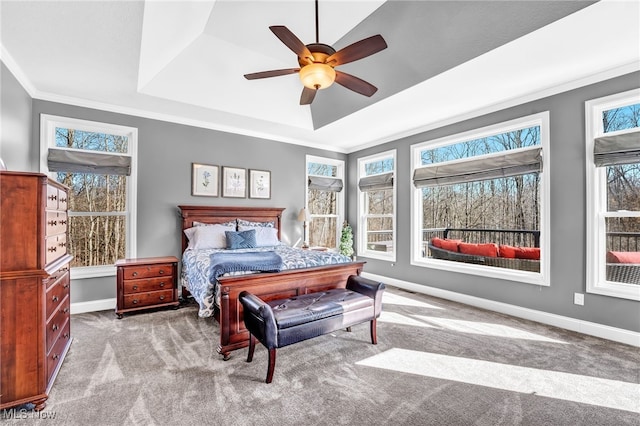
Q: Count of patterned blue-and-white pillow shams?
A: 2